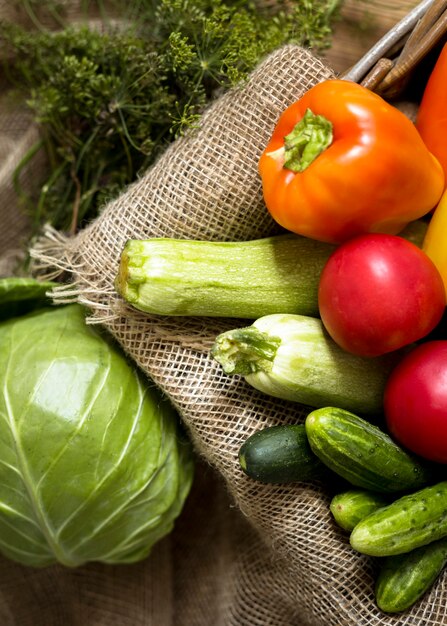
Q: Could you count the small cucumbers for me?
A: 5